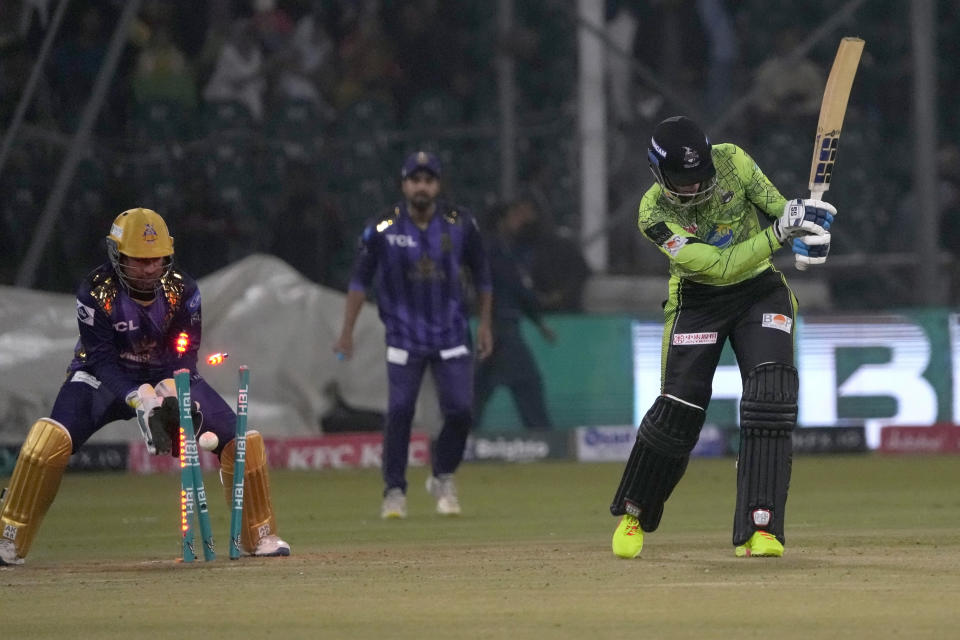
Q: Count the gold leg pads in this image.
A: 2